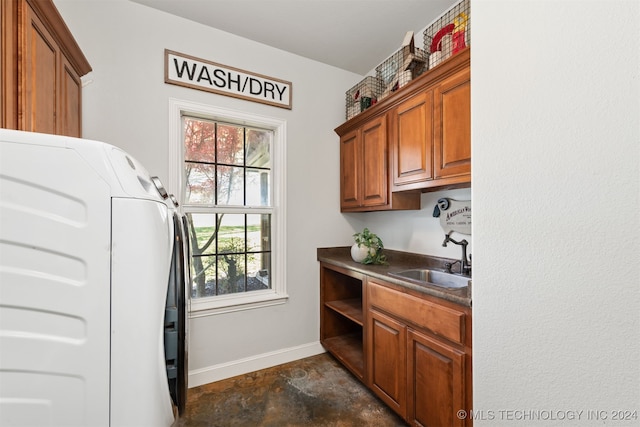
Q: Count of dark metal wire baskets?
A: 3